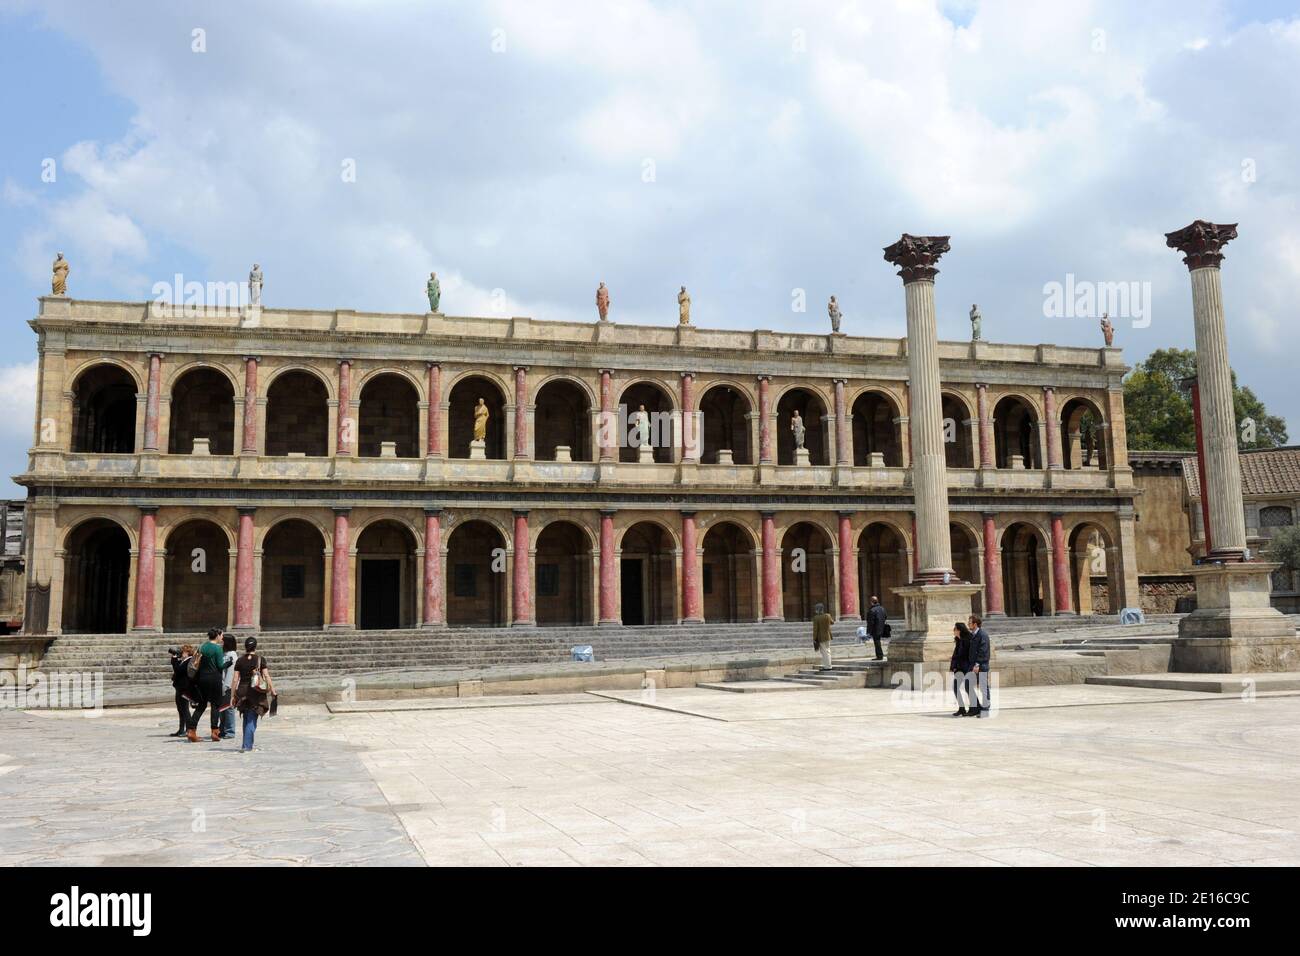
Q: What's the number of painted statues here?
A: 11